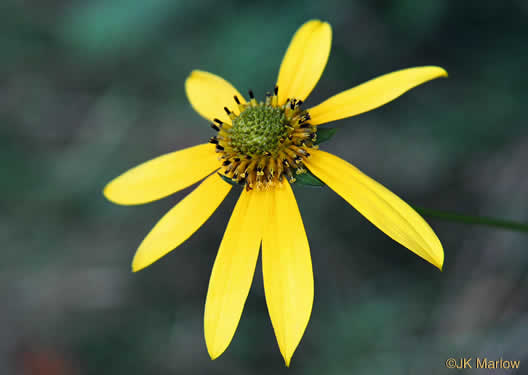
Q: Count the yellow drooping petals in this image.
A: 8